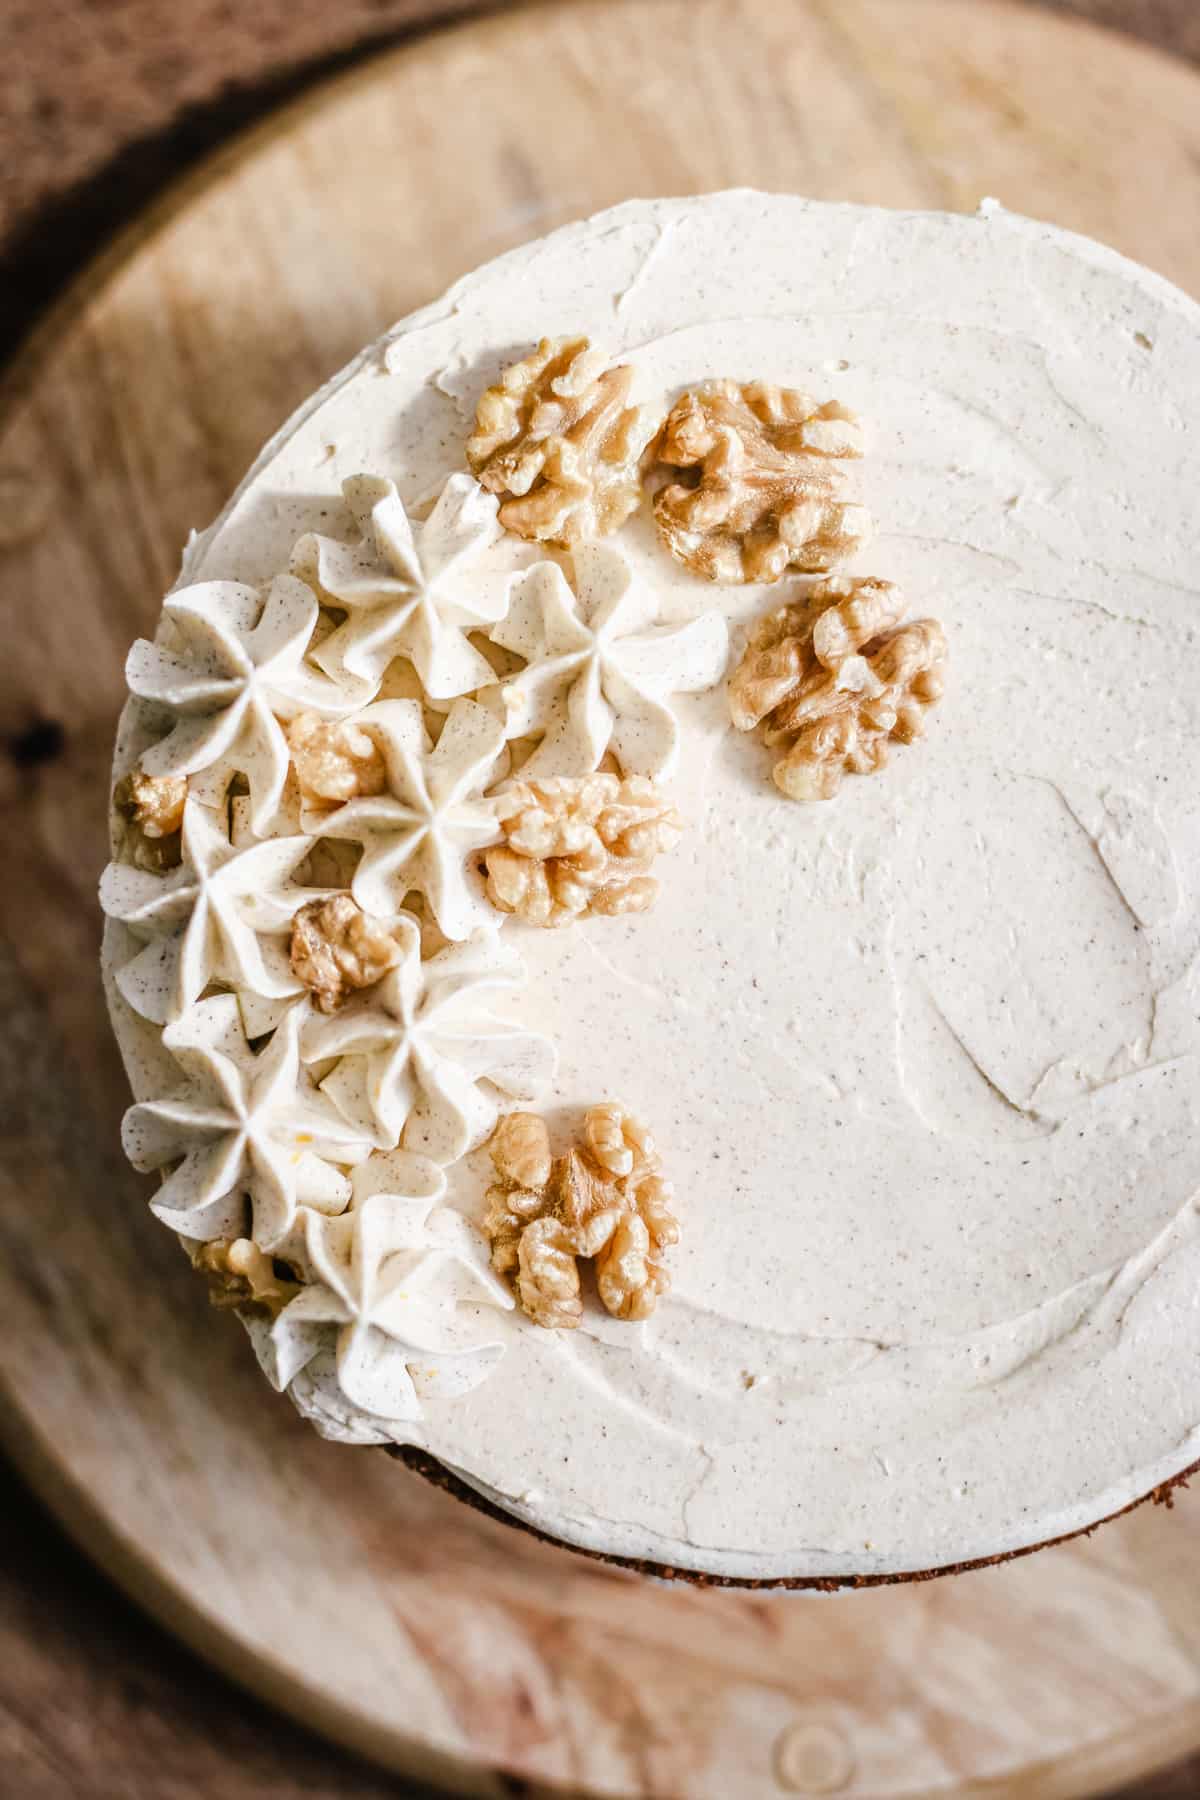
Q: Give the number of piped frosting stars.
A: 8